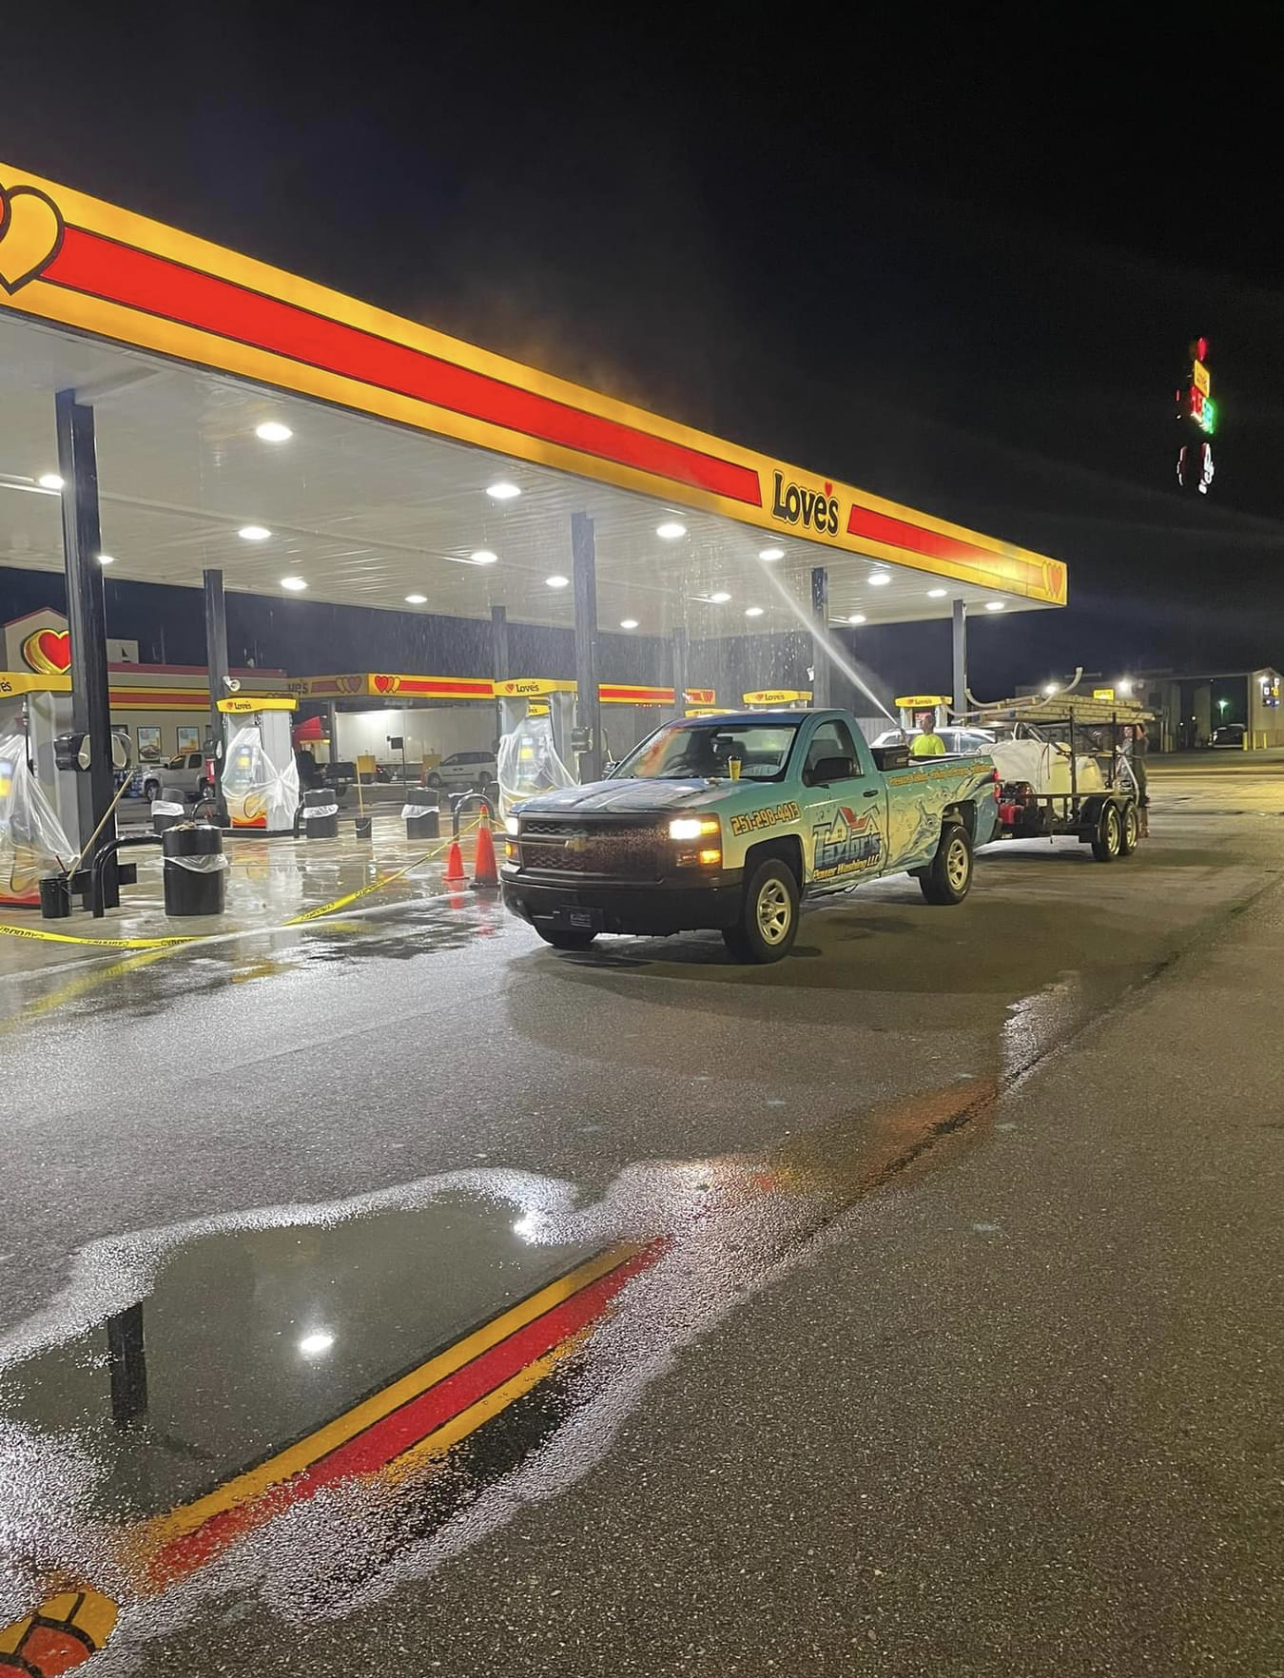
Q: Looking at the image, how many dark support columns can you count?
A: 7